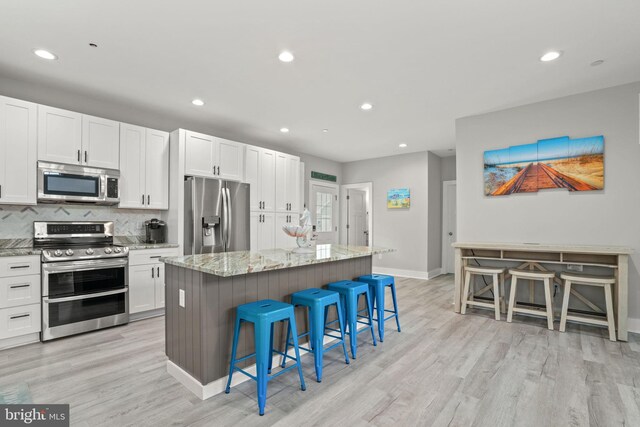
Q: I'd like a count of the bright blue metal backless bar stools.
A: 4